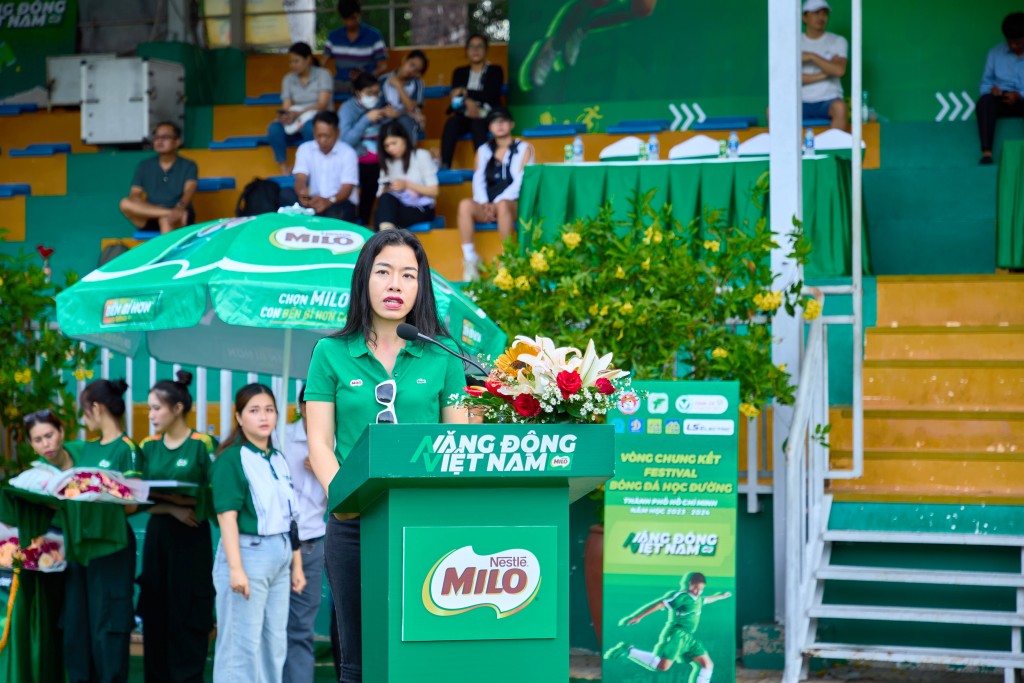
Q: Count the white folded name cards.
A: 0